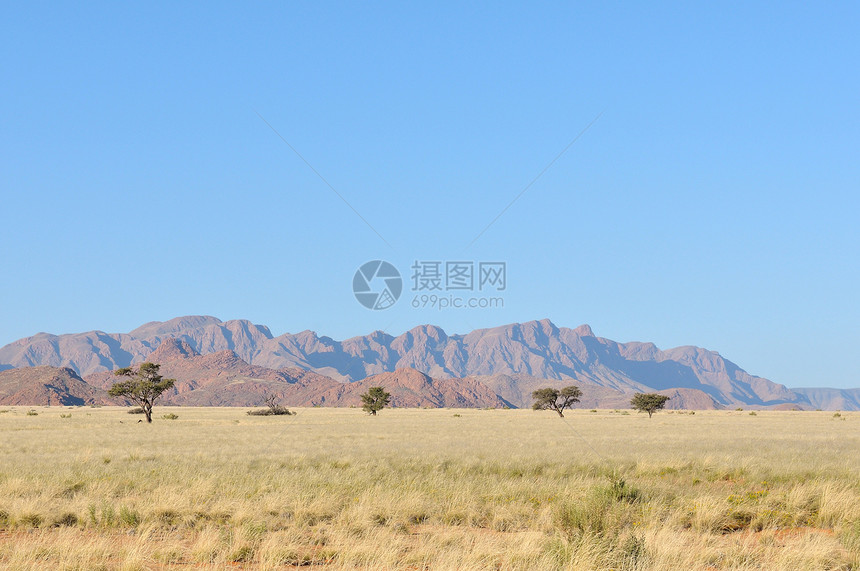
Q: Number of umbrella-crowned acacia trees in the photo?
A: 4